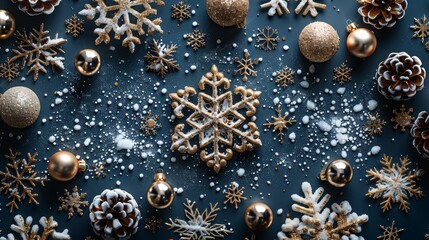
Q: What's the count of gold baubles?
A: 10